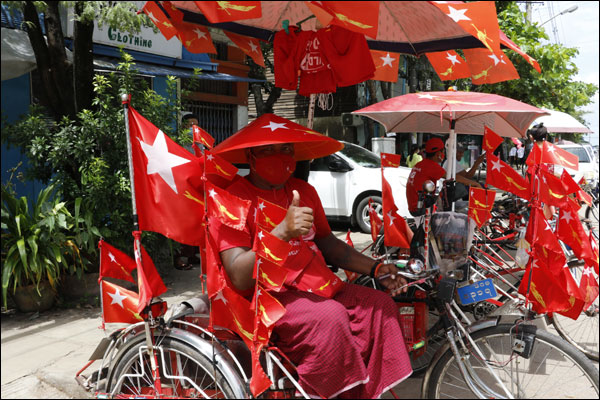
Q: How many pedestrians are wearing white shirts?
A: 2